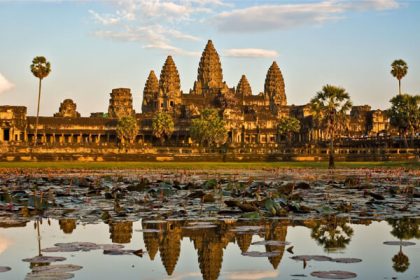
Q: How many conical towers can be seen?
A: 5